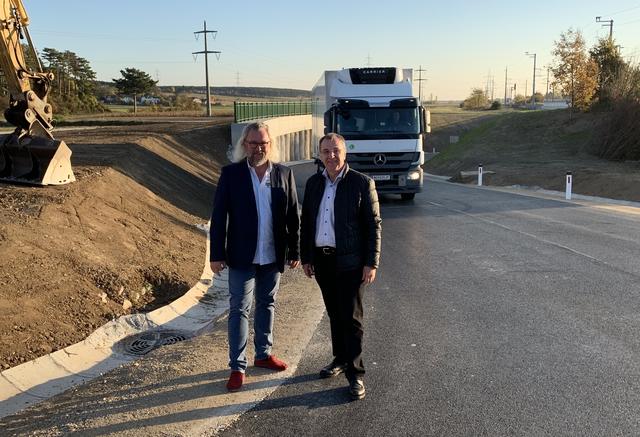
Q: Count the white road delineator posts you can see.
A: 2